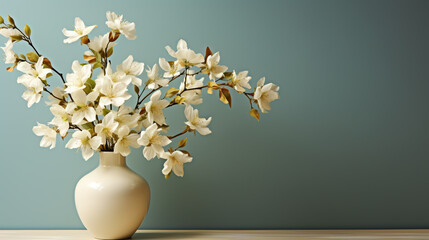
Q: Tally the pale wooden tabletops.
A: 1